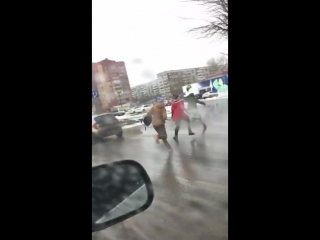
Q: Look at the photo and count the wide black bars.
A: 2